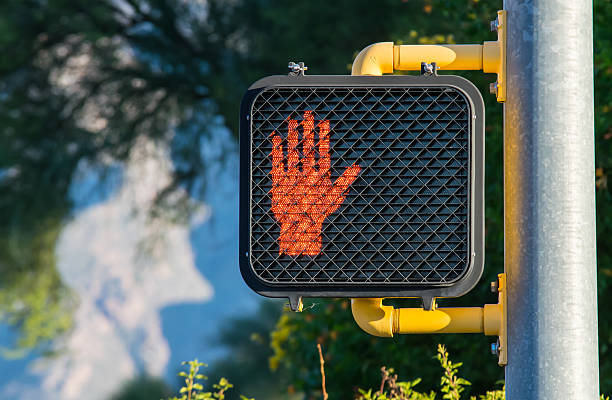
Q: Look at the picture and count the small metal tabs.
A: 4